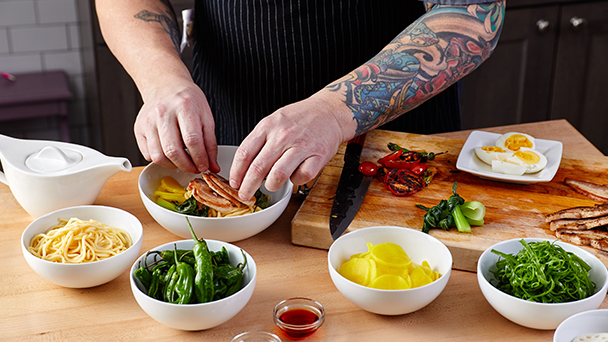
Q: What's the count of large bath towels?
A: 0